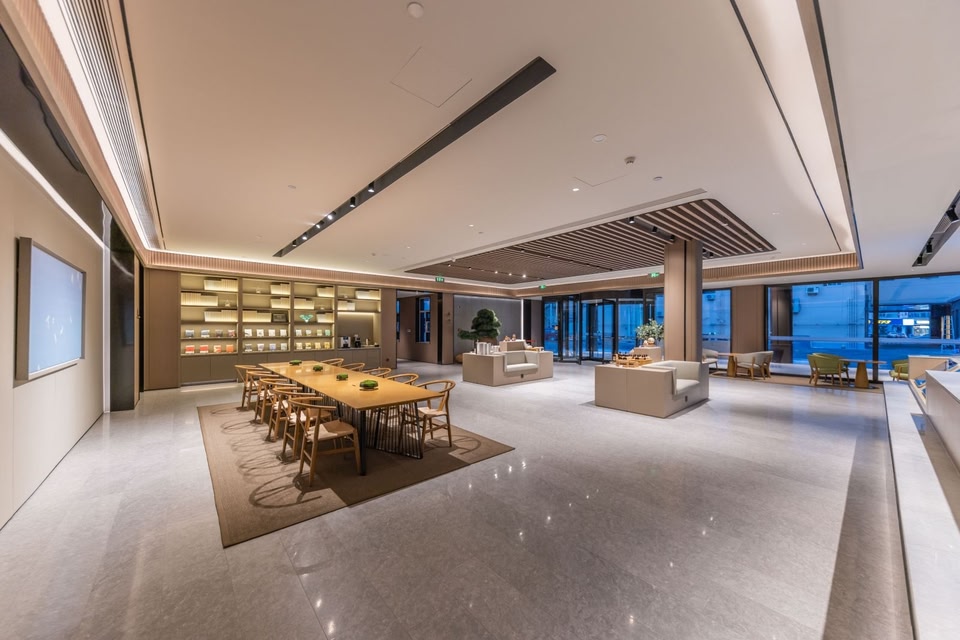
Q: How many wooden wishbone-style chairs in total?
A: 10